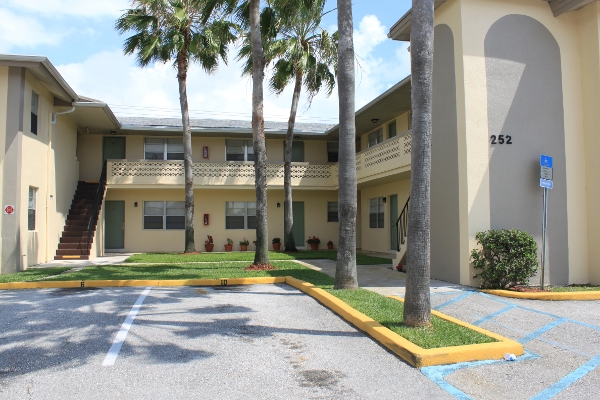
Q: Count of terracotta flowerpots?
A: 6